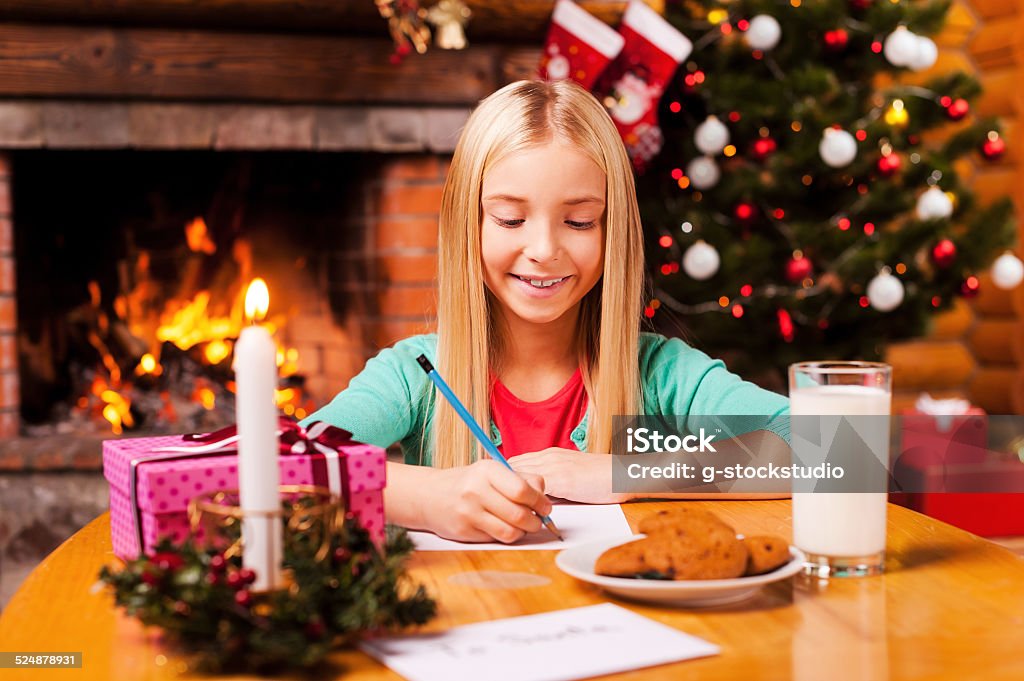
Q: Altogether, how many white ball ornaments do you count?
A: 10